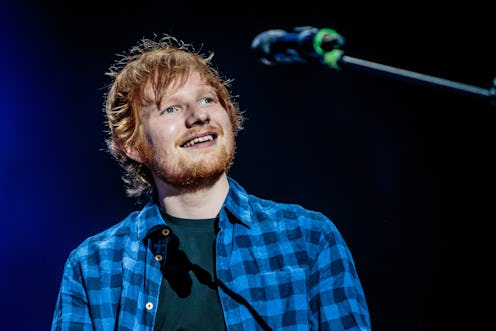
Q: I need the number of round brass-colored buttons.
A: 3